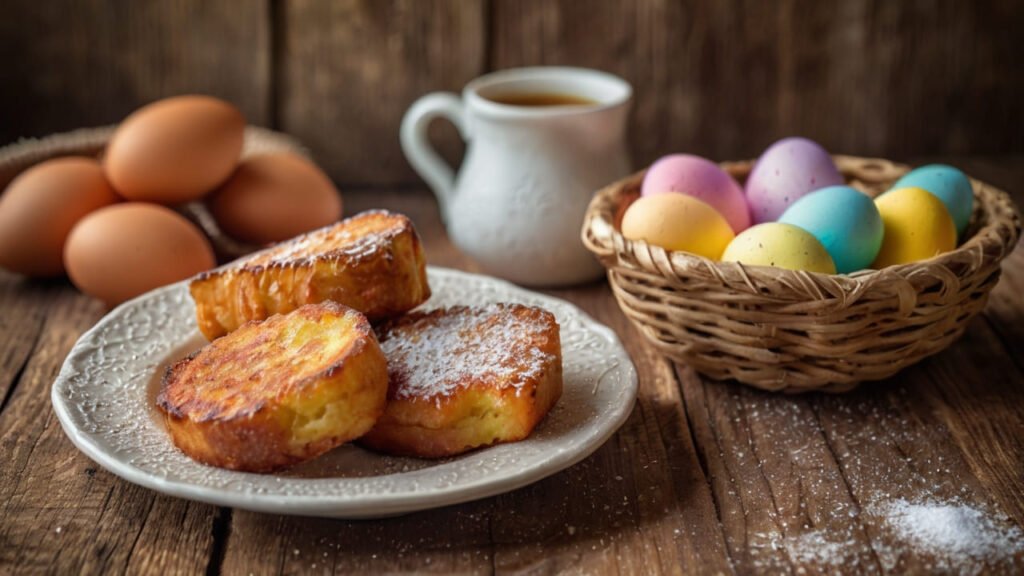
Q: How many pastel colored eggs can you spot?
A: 7